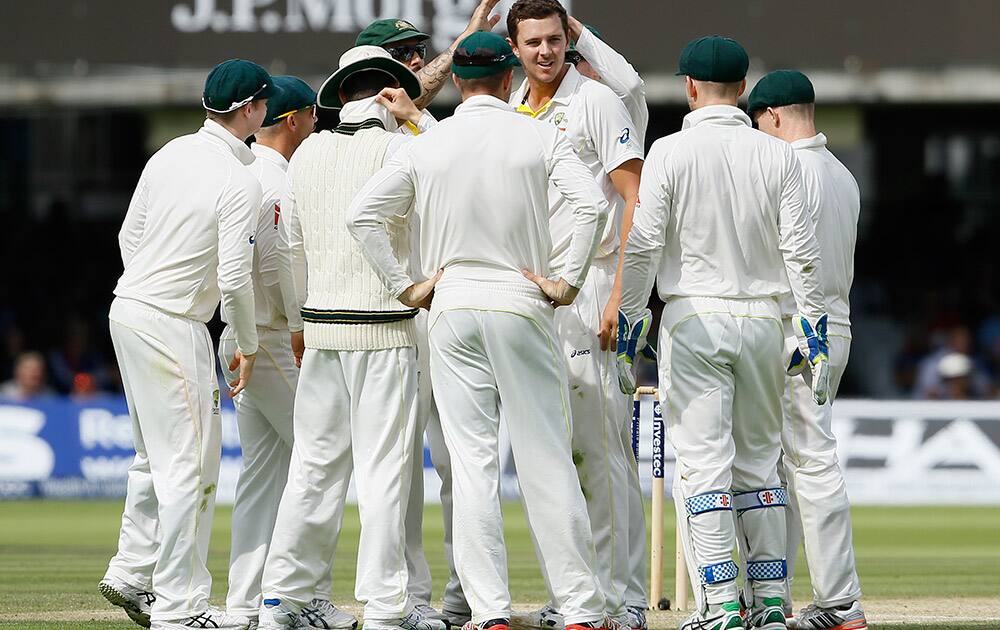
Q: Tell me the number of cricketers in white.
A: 9